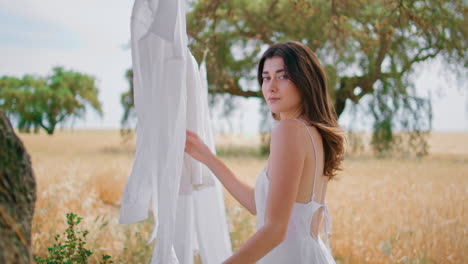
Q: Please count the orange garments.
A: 0